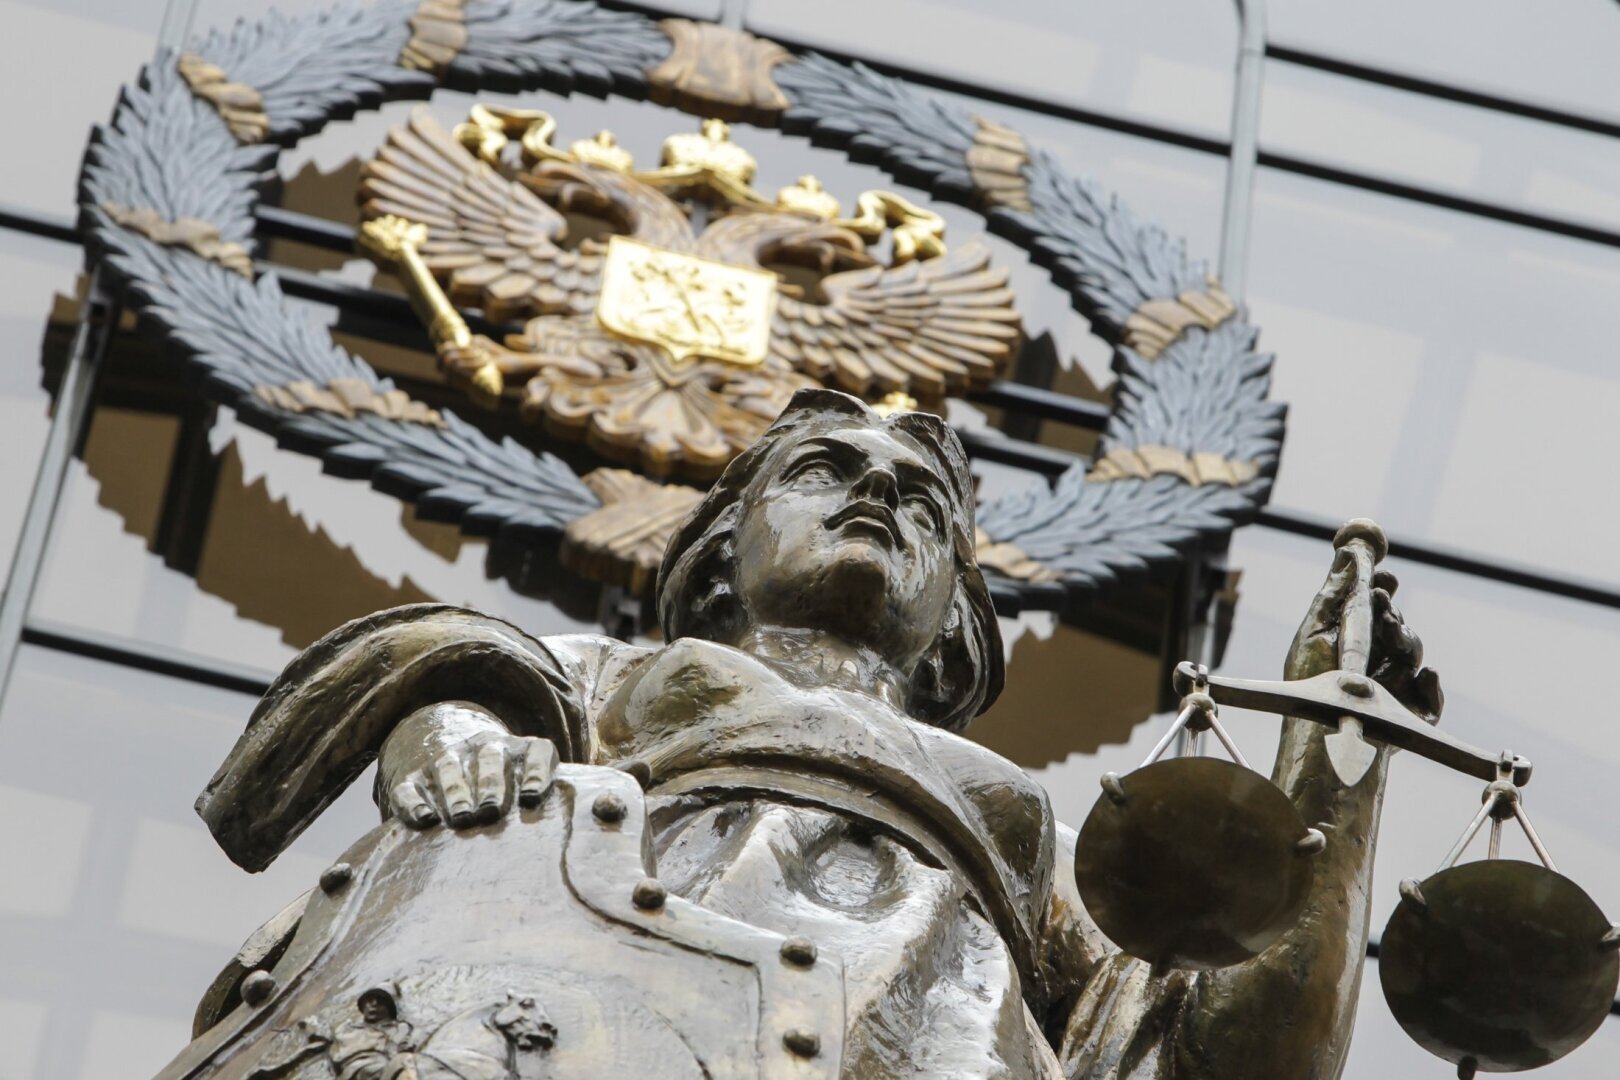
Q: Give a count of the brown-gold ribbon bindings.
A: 10